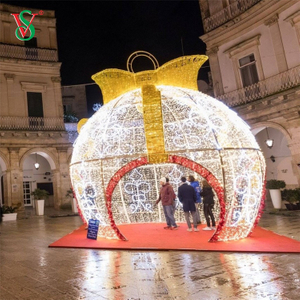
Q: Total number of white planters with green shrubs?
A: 4